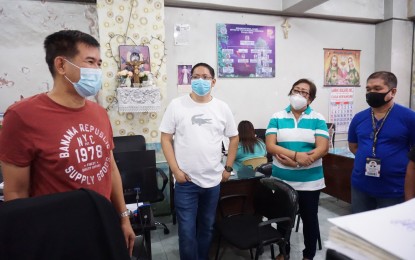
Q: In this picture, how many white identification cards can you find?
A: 1